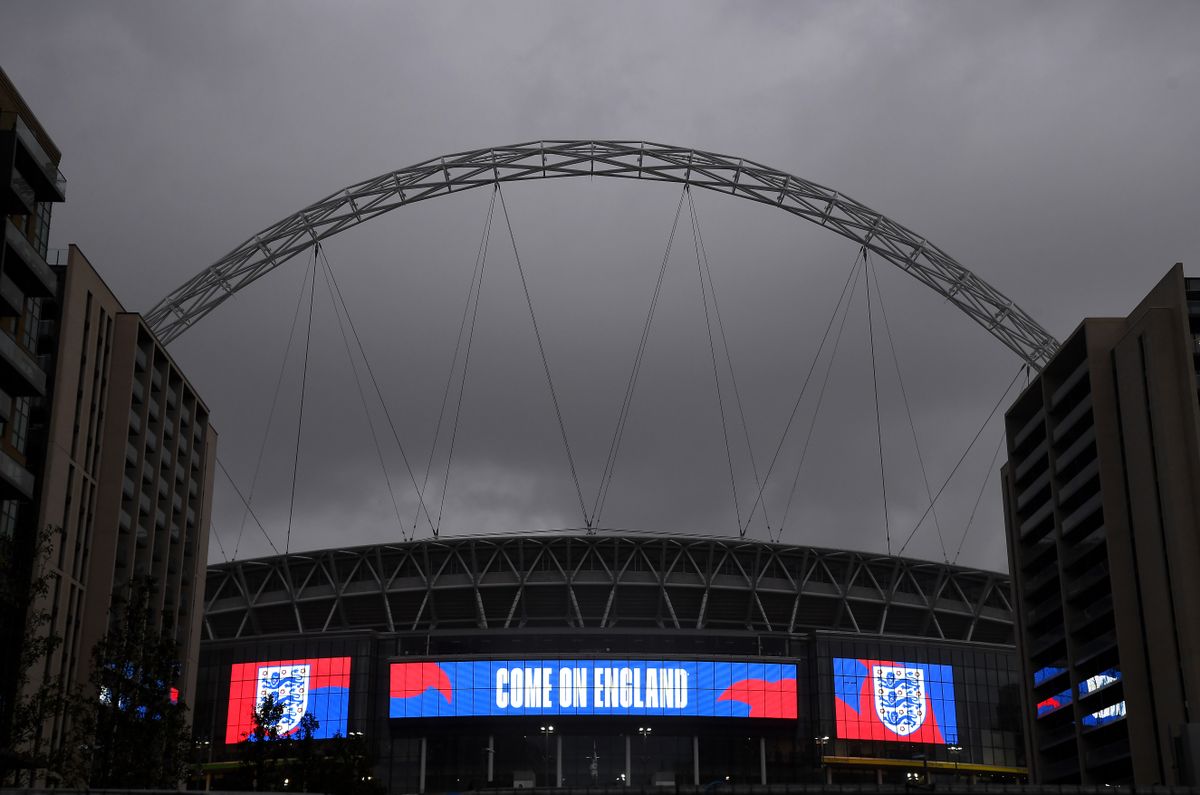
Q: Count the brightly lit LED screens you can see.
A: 3